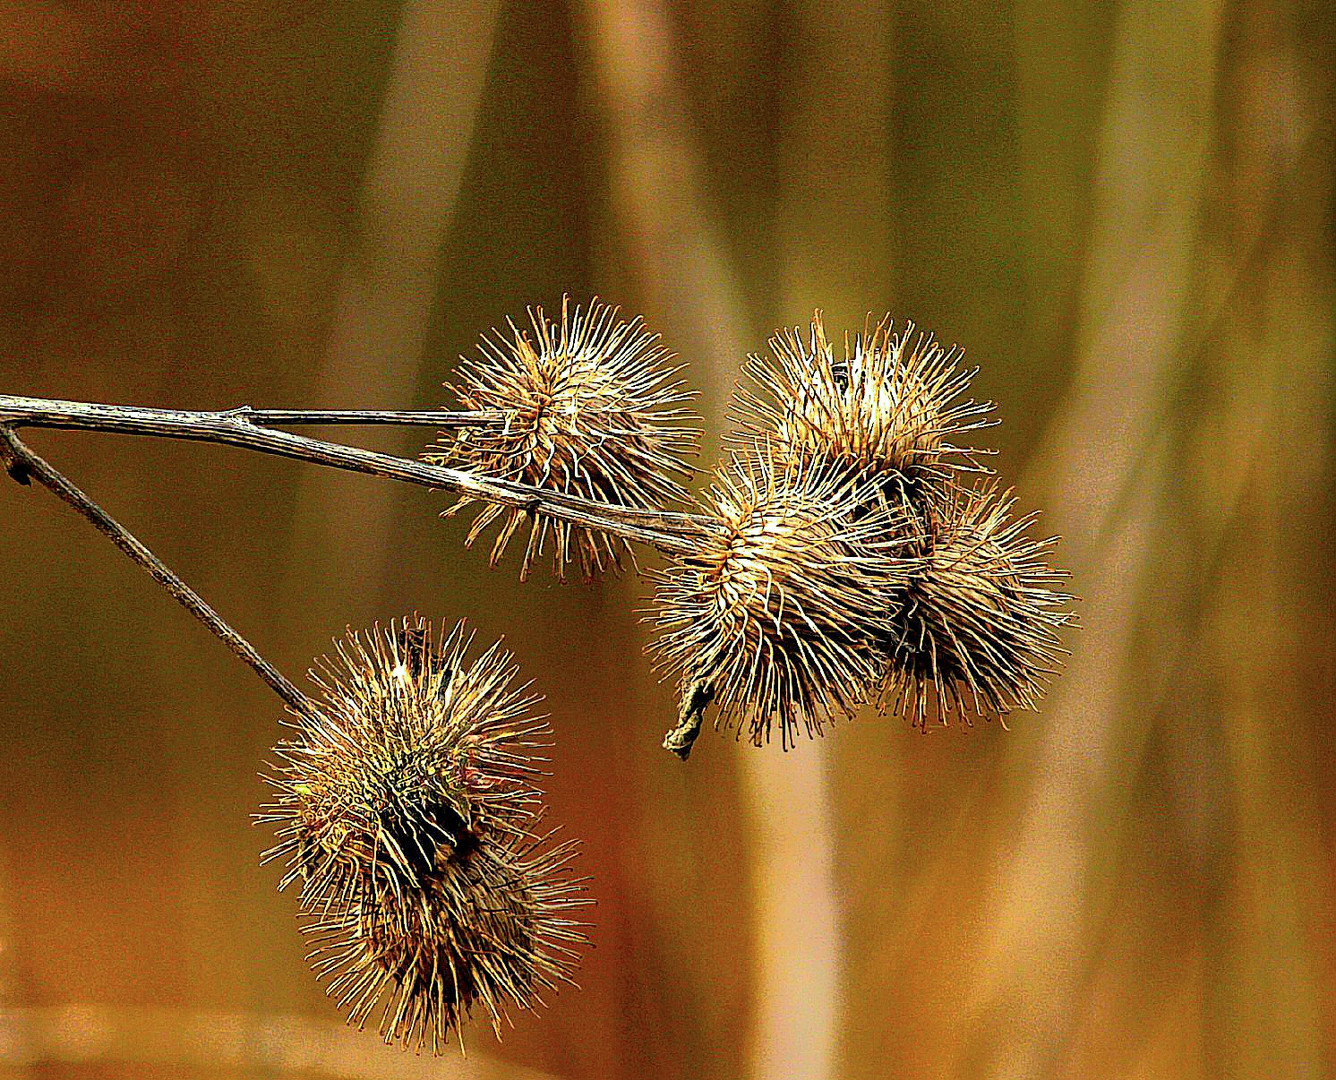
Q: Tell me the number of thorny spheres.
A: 6